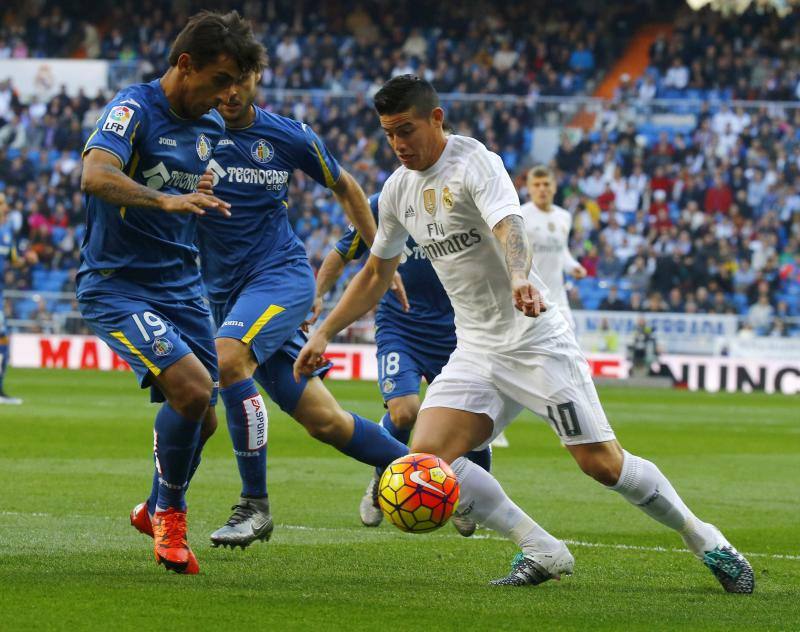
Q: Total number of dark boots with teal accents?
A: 2